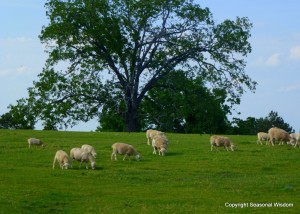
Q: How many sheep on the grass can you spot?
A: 11